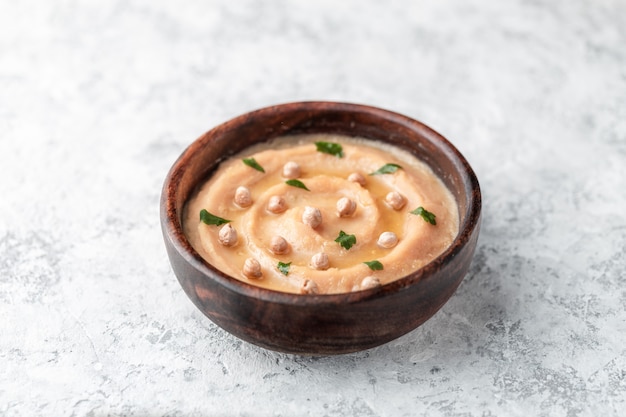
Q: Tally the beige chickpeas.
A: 14